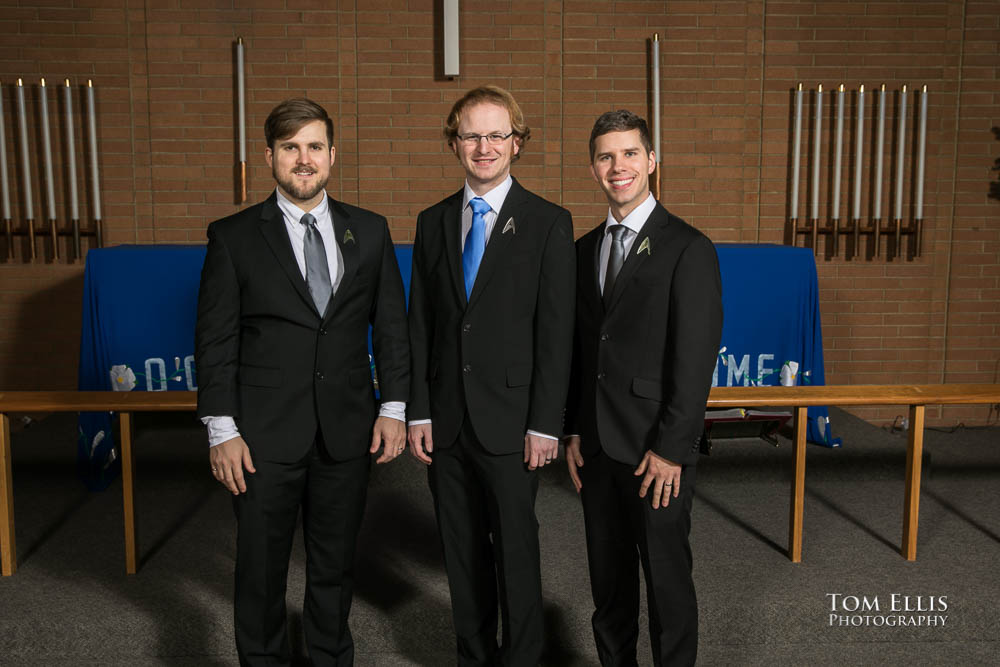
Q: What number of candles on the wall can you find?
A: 14